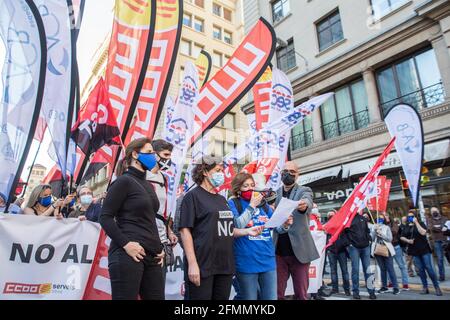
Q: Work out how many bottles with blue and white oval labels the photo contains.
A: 0